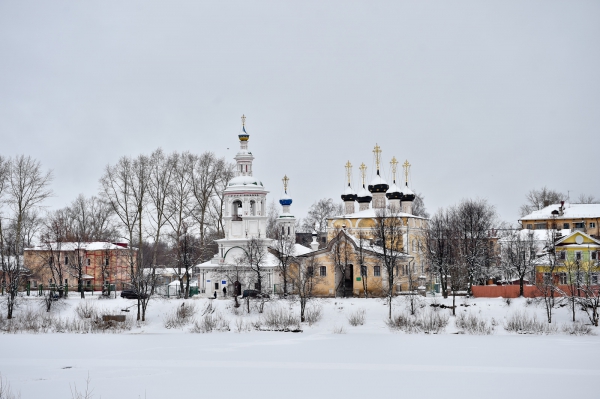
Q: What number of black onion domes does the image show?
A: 5